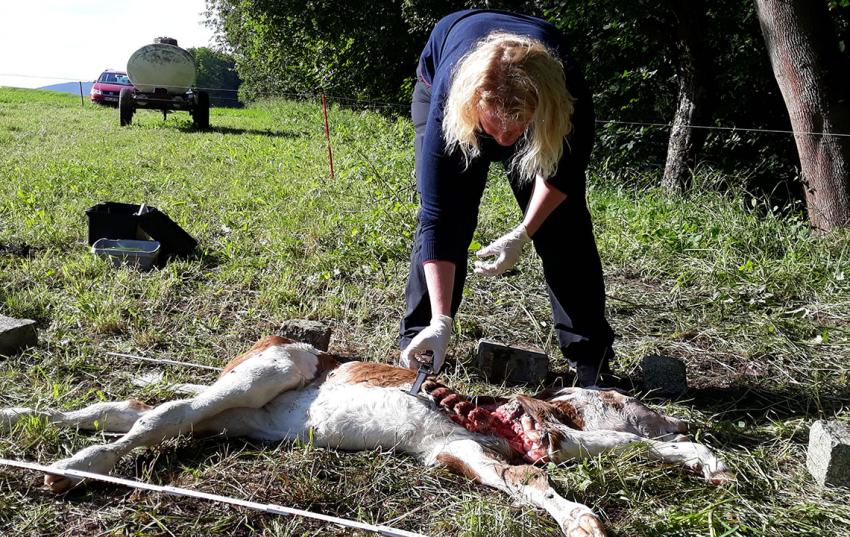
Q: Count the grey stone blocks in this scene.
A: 5